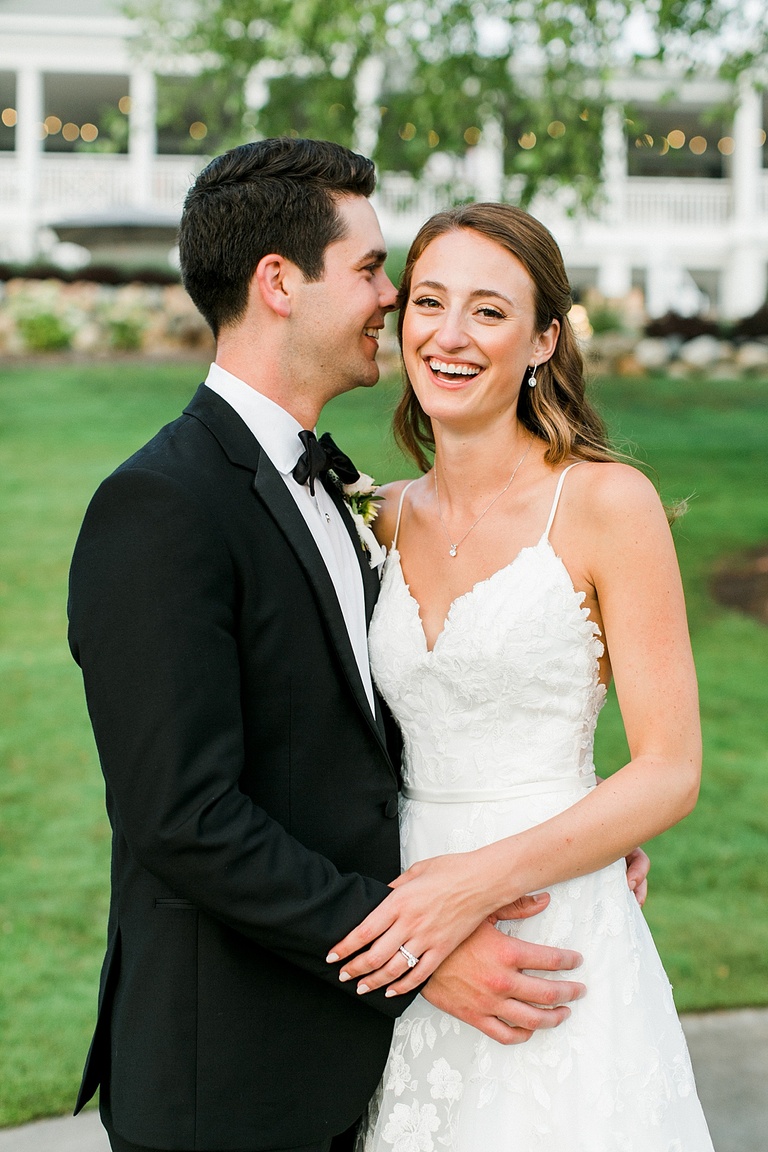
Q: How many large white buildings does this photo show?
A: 1